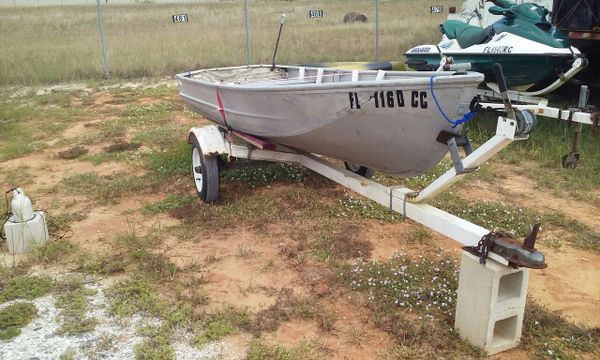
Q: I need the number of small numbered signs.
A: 3